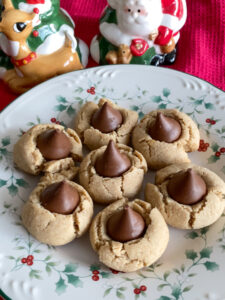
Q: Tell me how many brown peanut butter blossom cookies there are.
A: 7